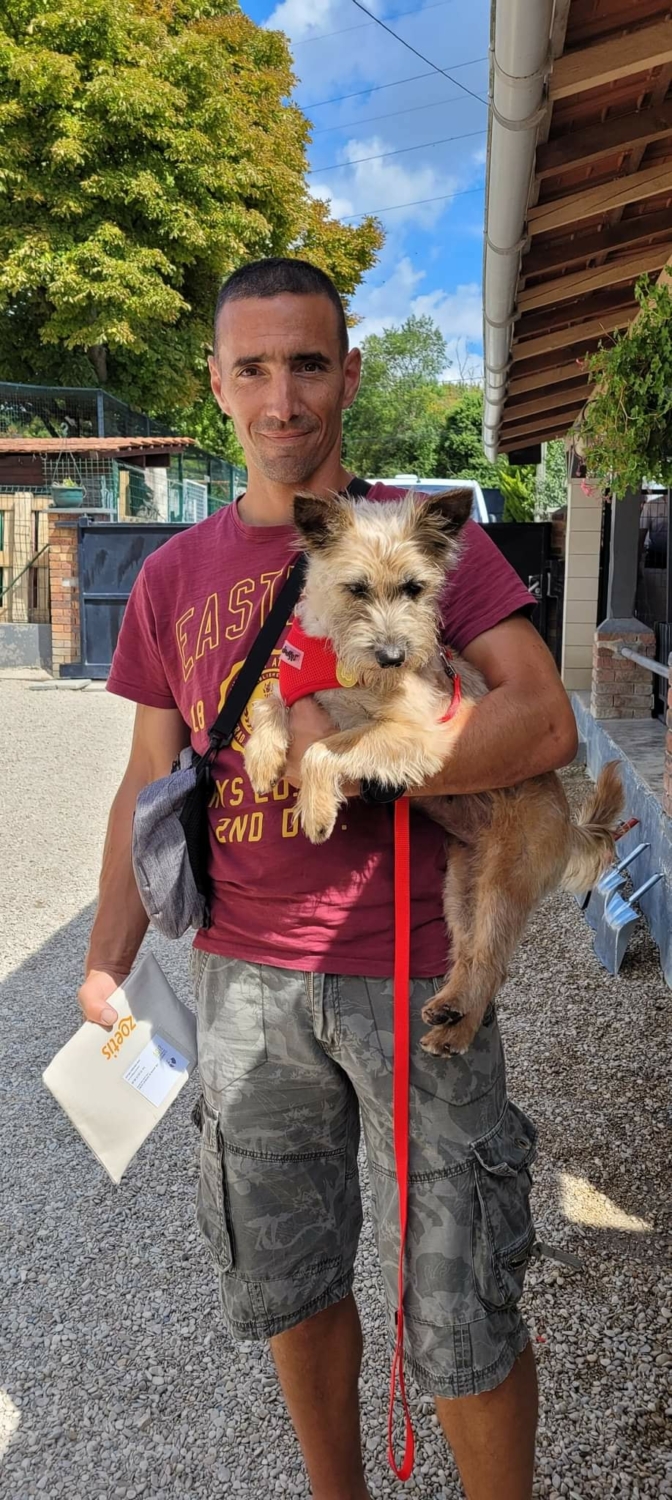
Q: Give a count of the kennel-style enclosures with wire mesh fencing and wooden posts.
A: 1